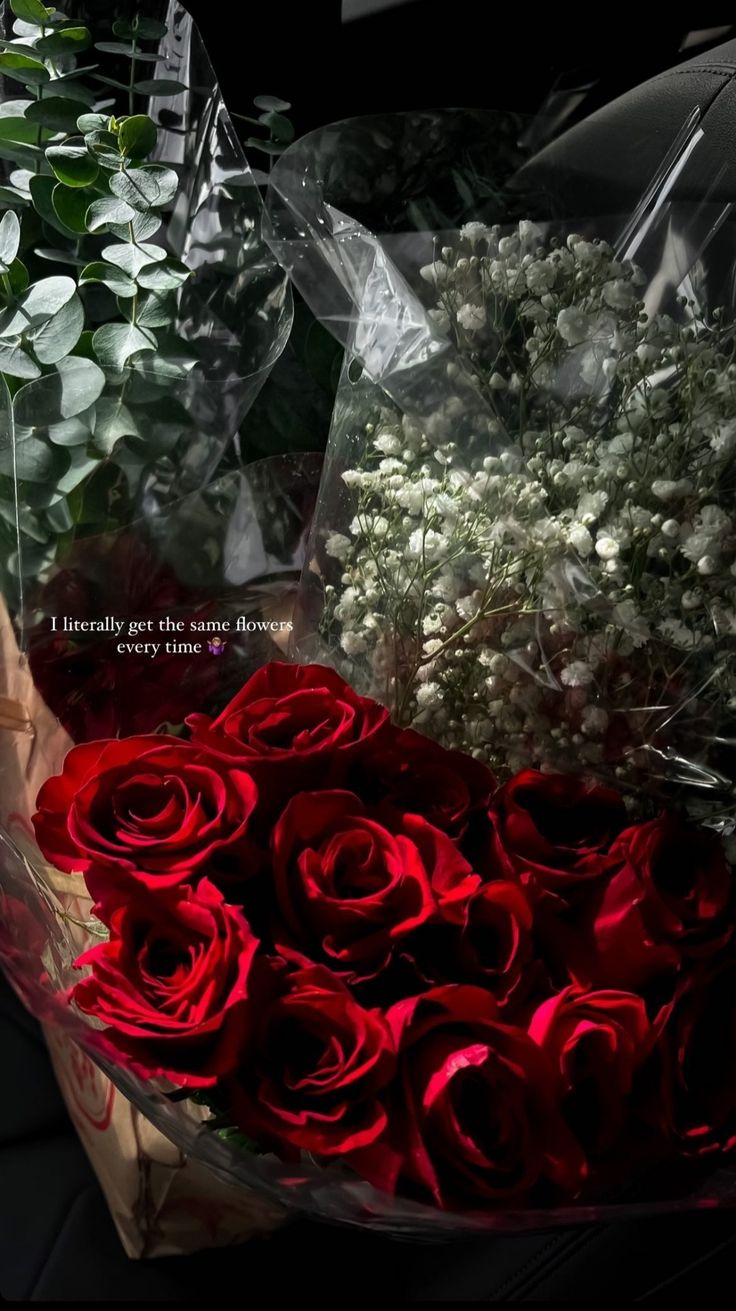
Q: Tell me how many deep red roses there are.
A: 12